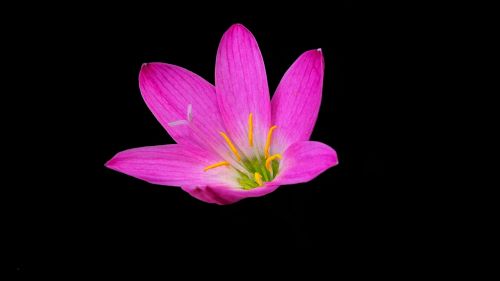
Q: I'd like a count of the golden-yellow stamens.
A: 6